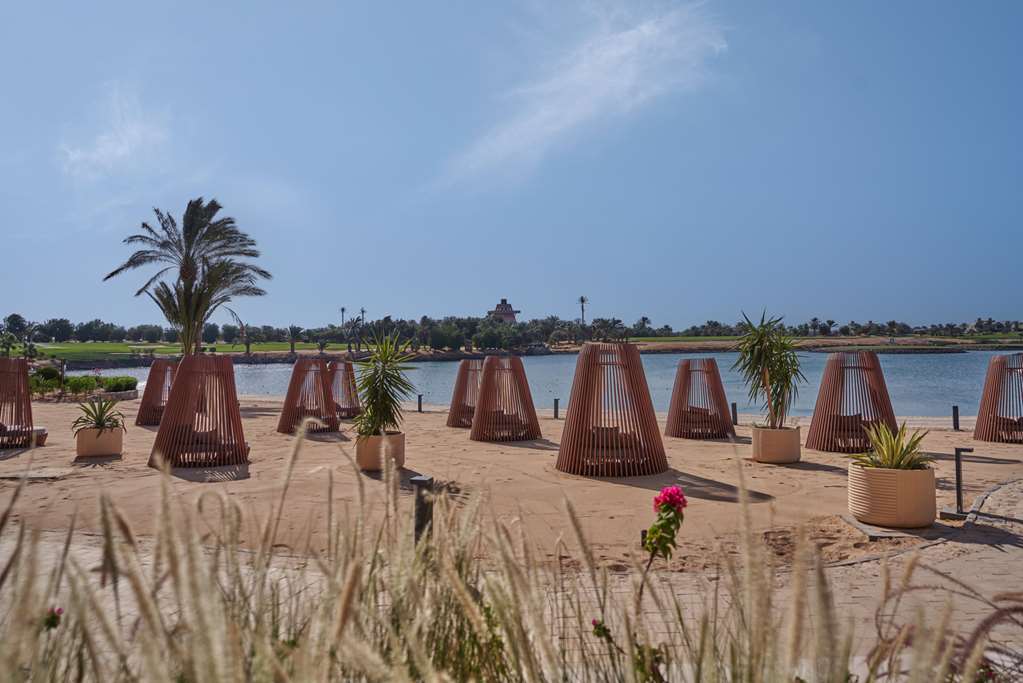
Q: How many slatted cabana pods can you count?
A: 11